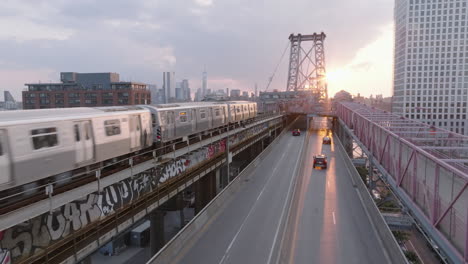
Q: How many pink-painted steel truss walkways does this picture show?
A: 1